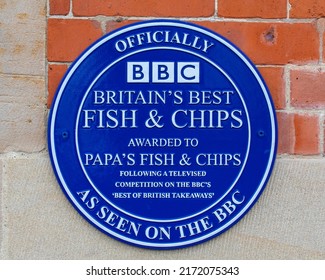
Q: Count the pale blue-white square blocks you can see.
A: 3